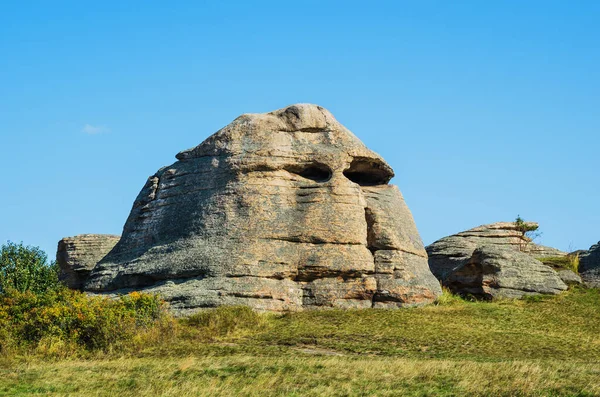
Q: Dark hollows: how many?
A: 2